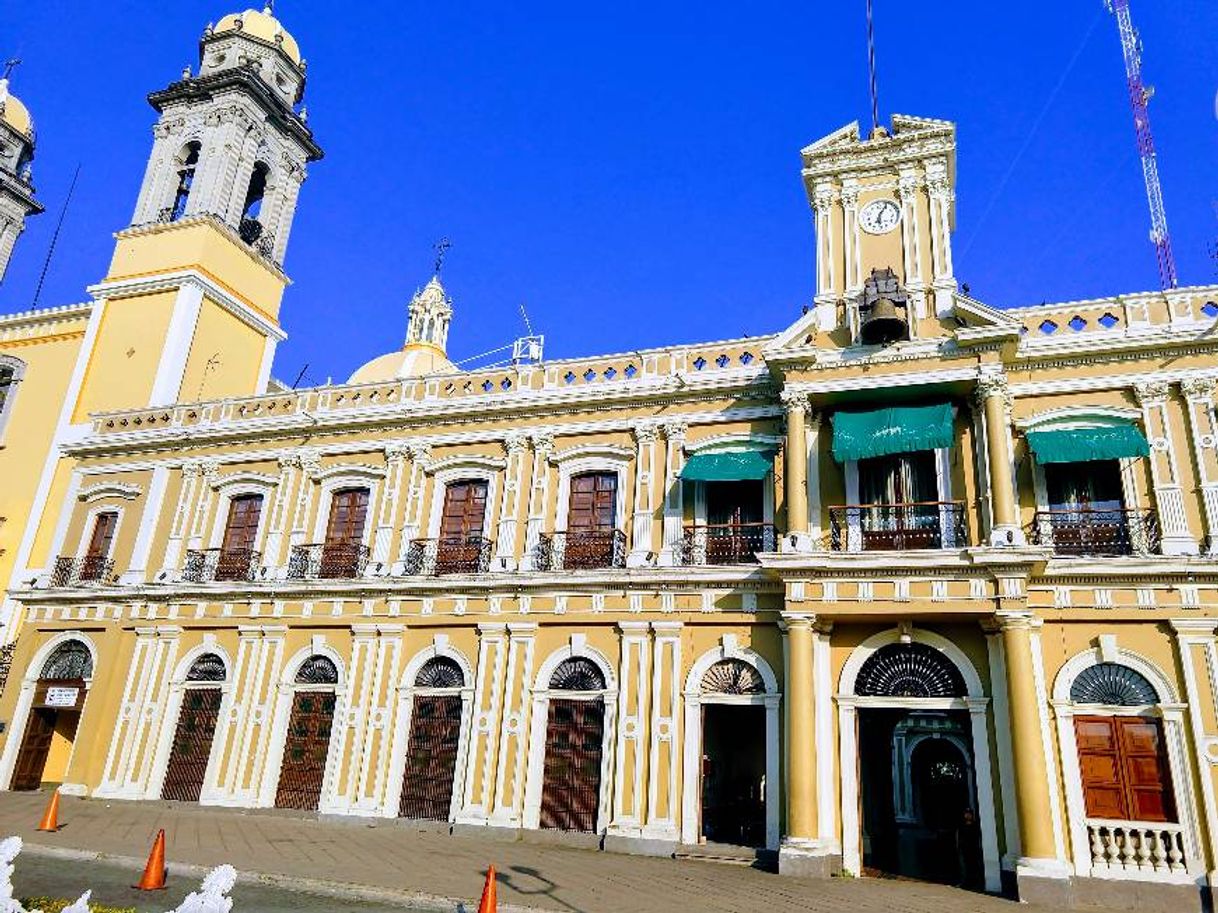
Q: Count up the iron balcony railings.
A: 8